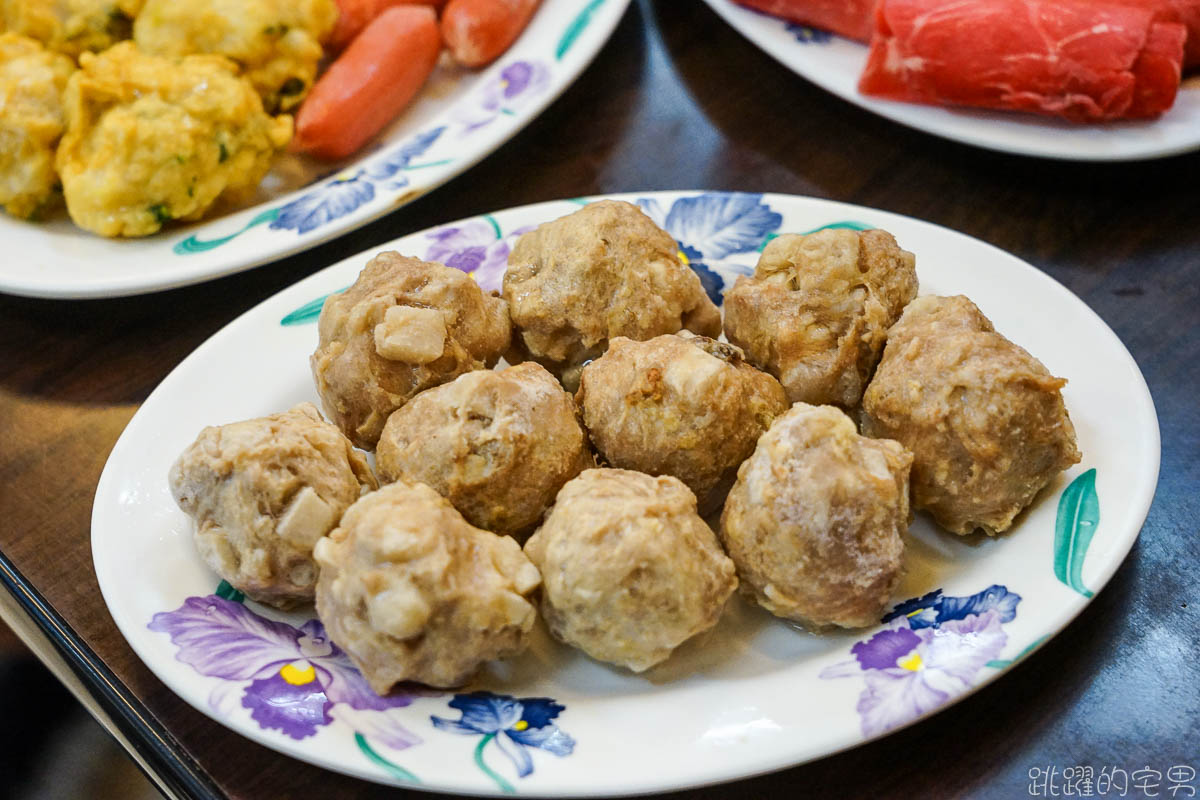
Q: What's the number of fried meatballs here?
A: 10